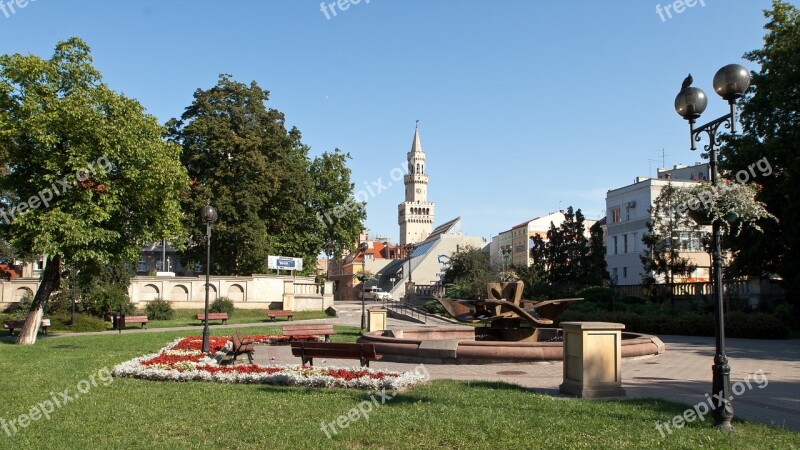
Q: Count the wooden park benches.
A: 7